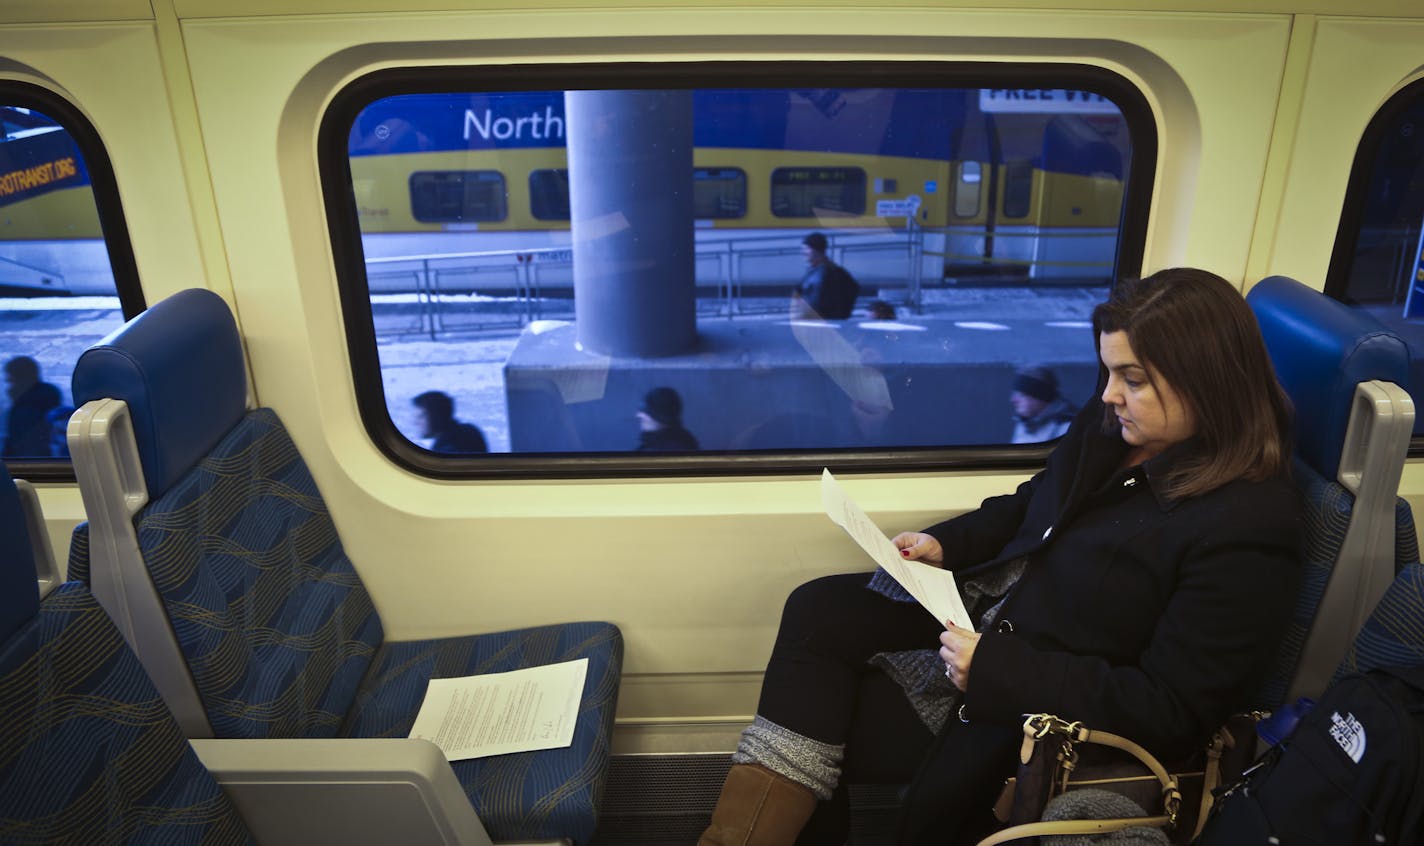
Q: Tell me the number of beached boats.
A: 0